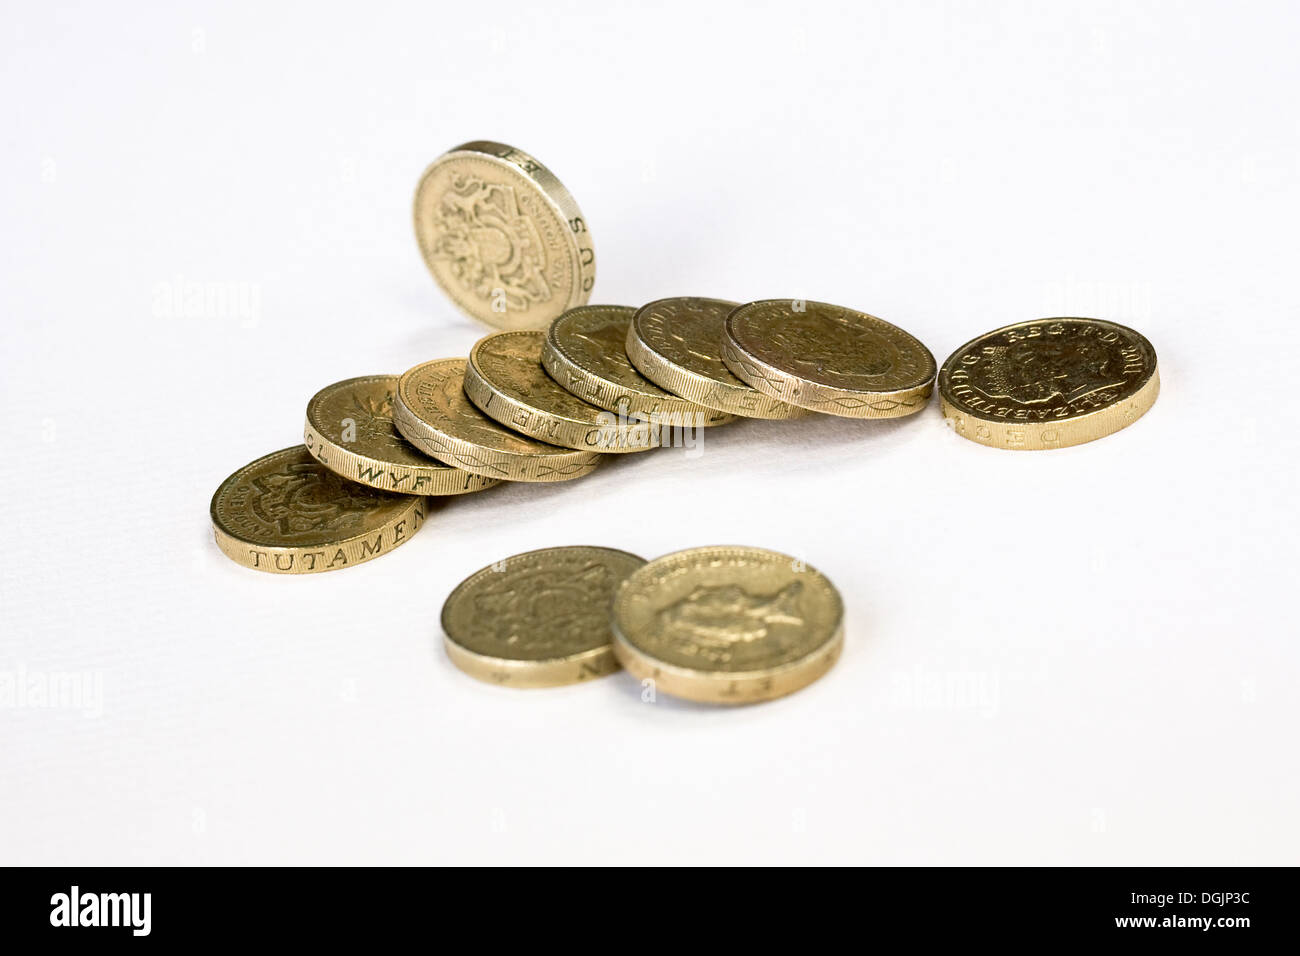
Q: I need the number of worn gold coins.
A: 11